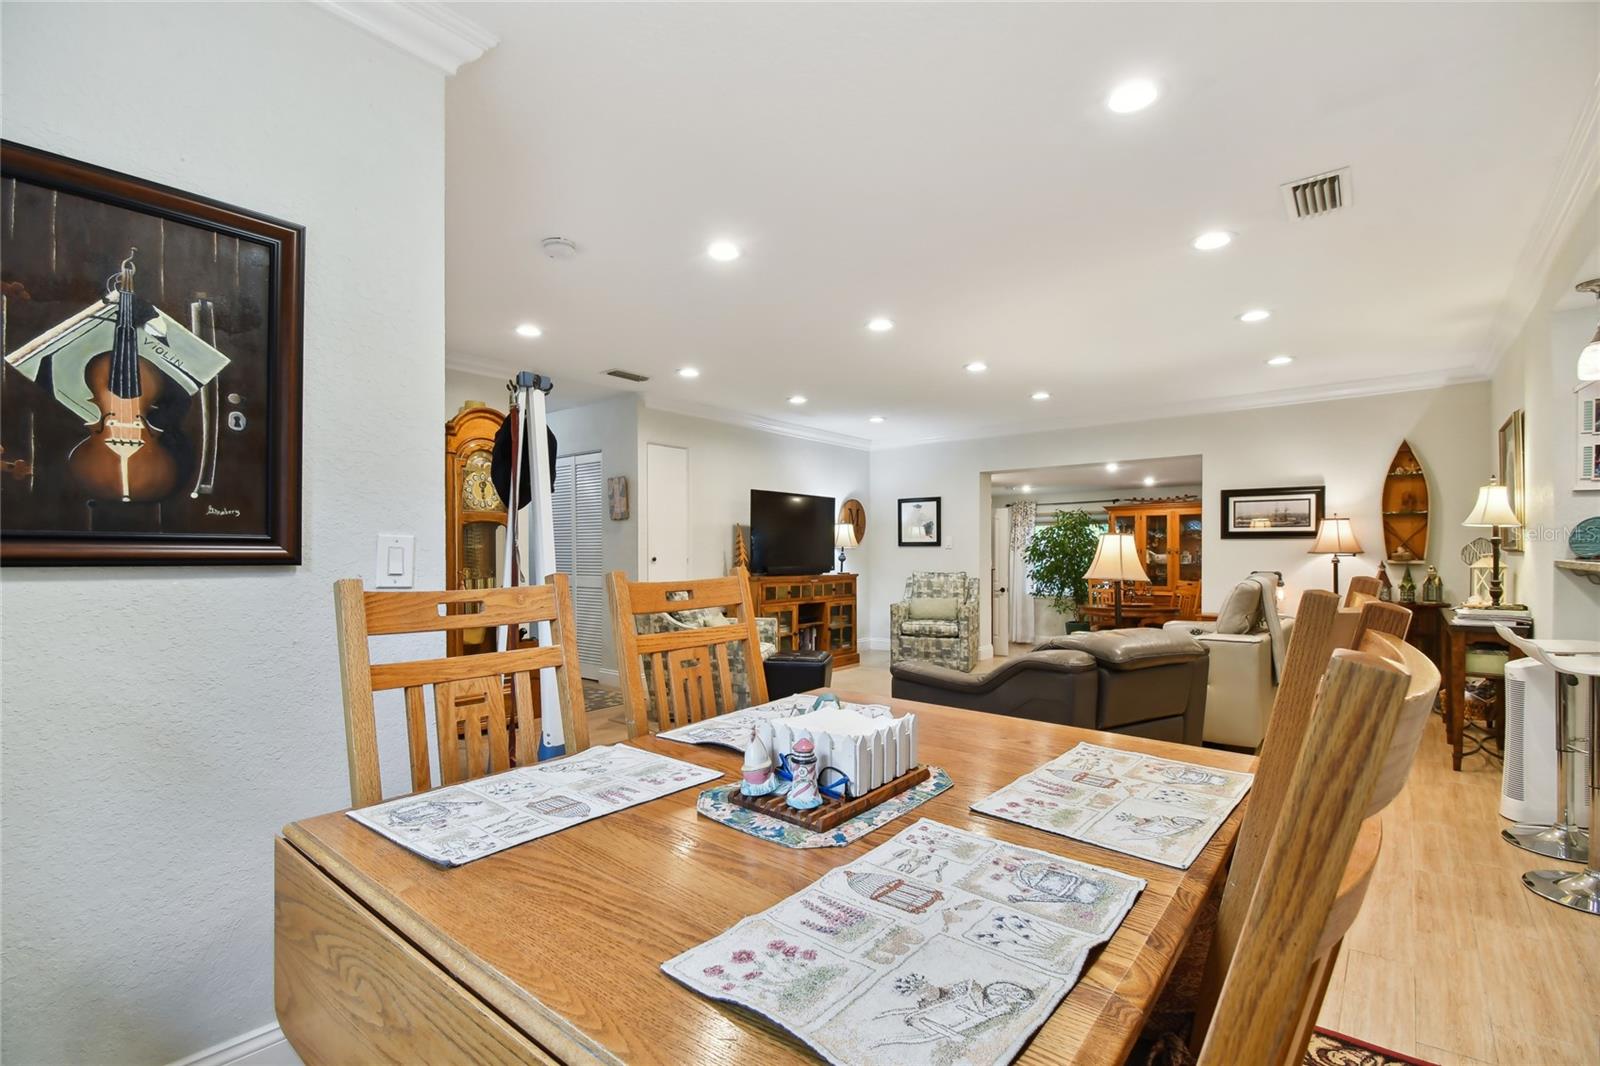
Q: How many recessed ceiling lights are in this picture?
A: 15